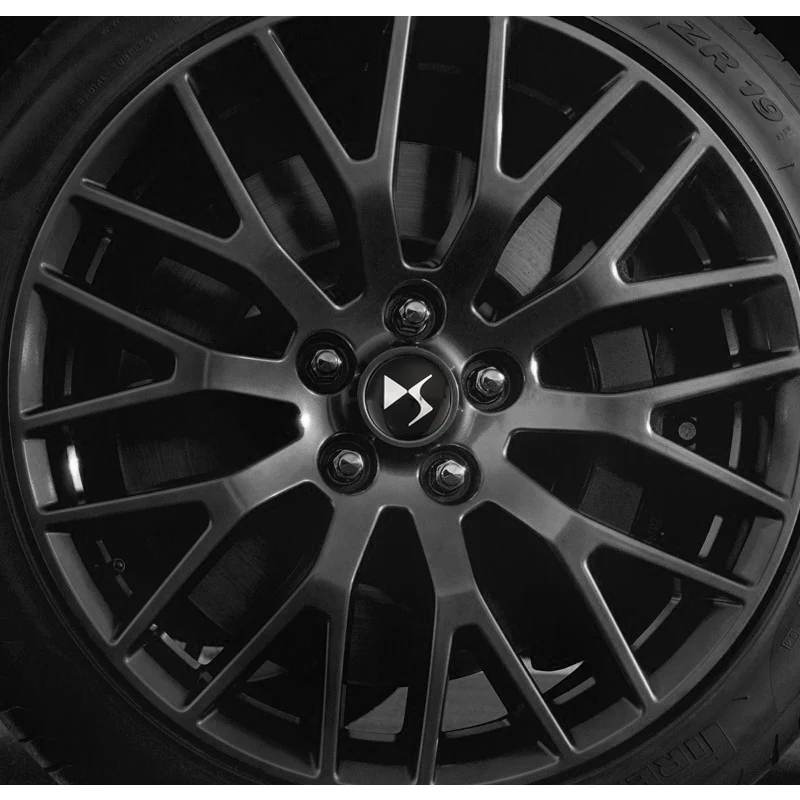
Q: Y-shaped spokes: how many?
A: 10